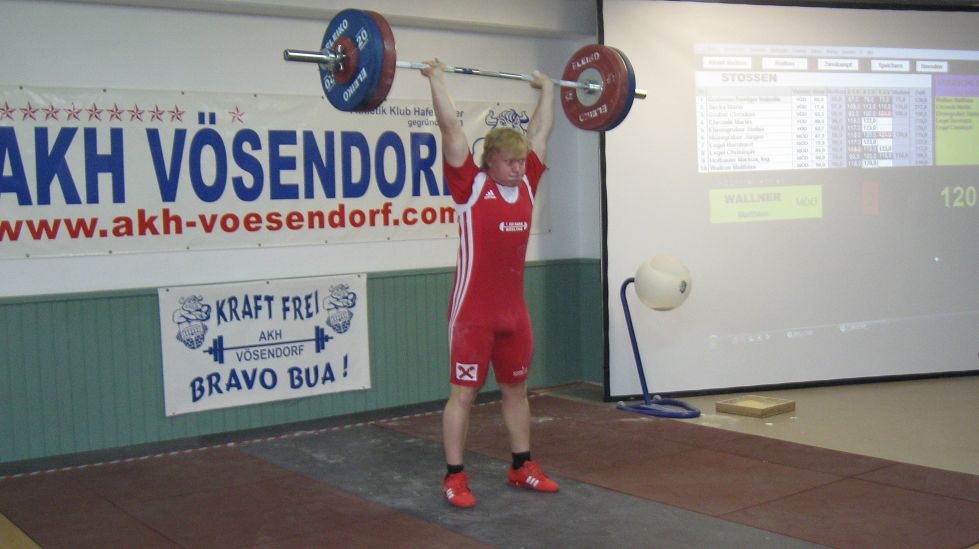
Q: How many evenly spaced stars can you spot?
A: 9